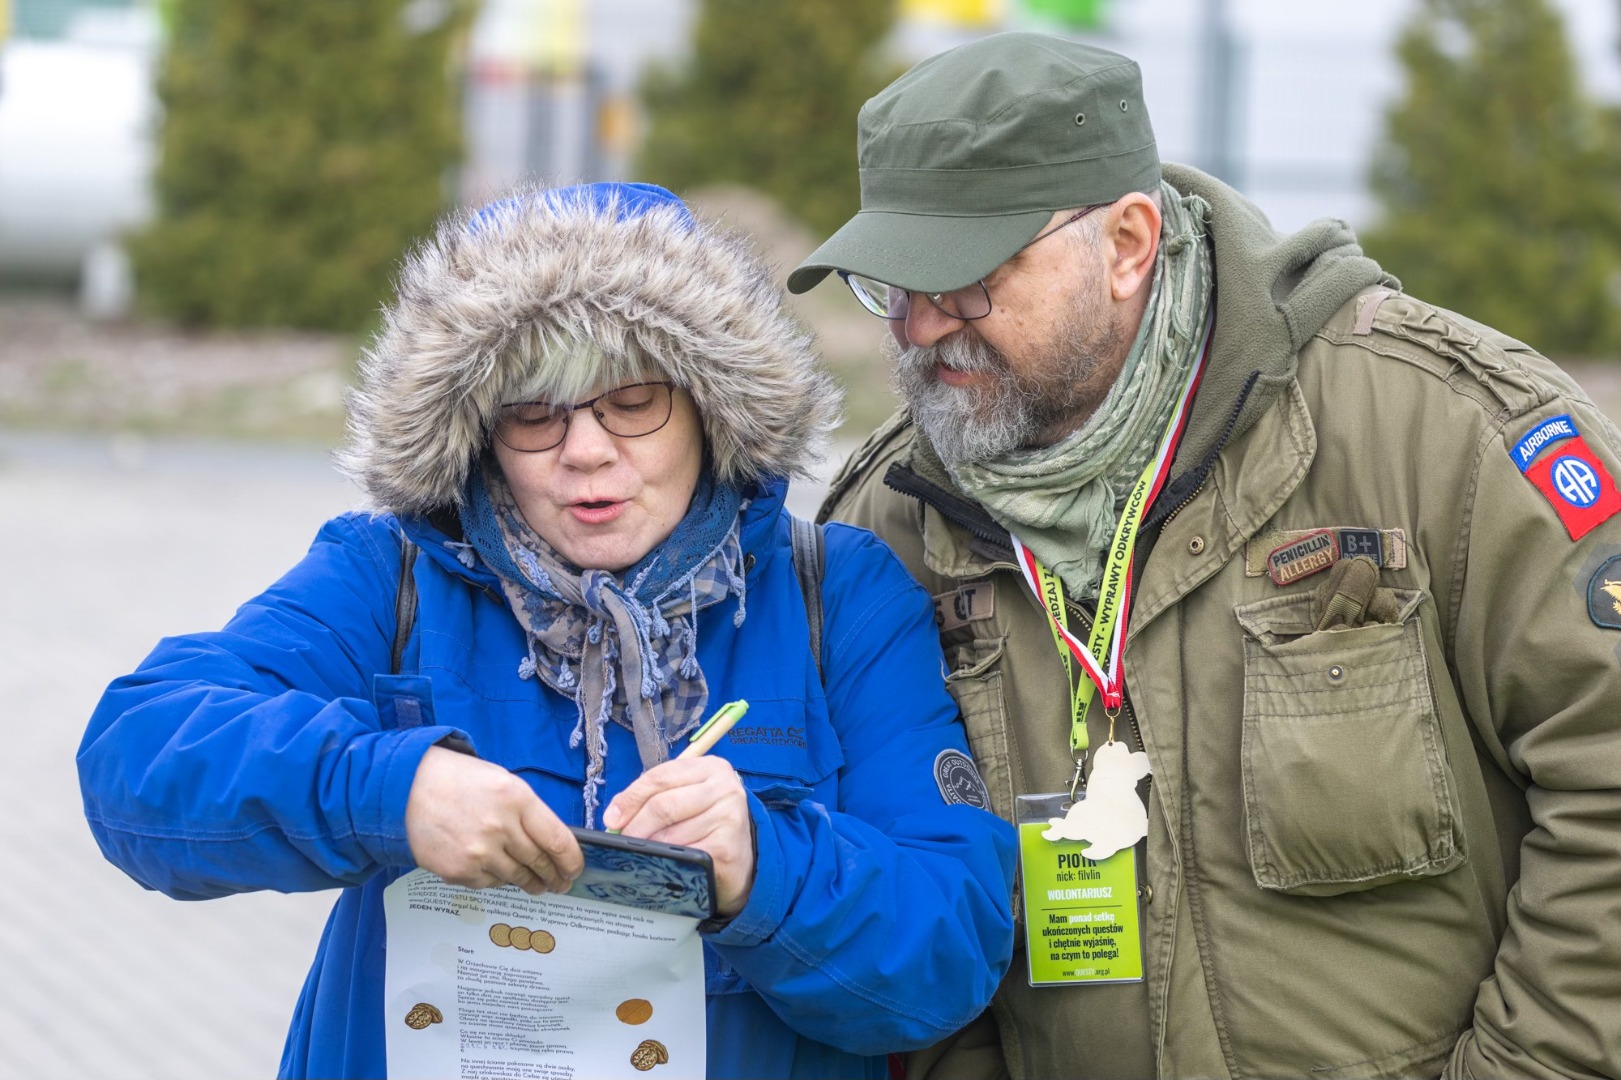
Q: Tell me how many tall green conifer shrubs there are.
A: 3